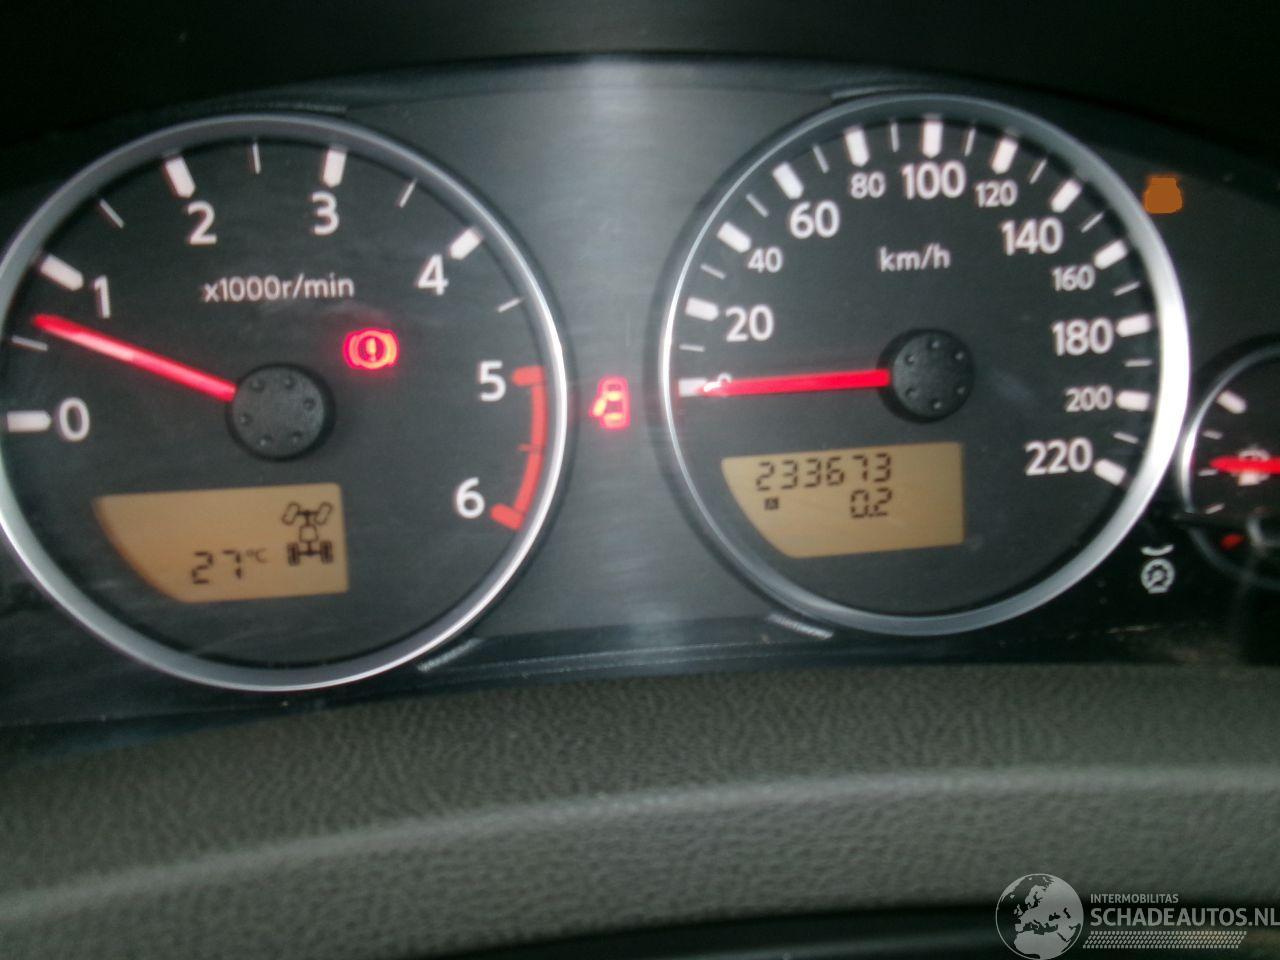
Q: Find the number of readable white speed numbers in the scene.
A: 11